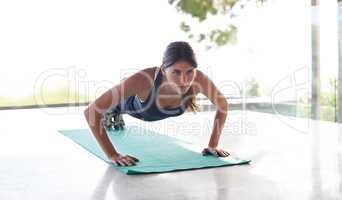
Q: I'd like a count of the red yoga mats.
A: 0